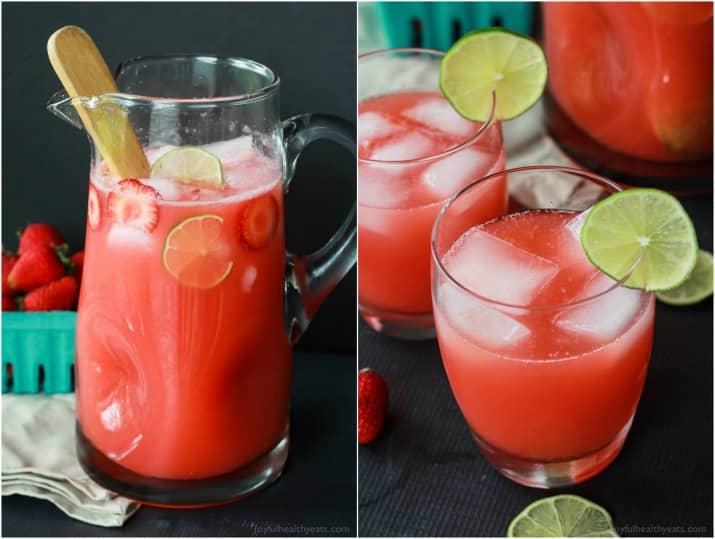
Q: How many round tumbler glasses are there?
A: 2